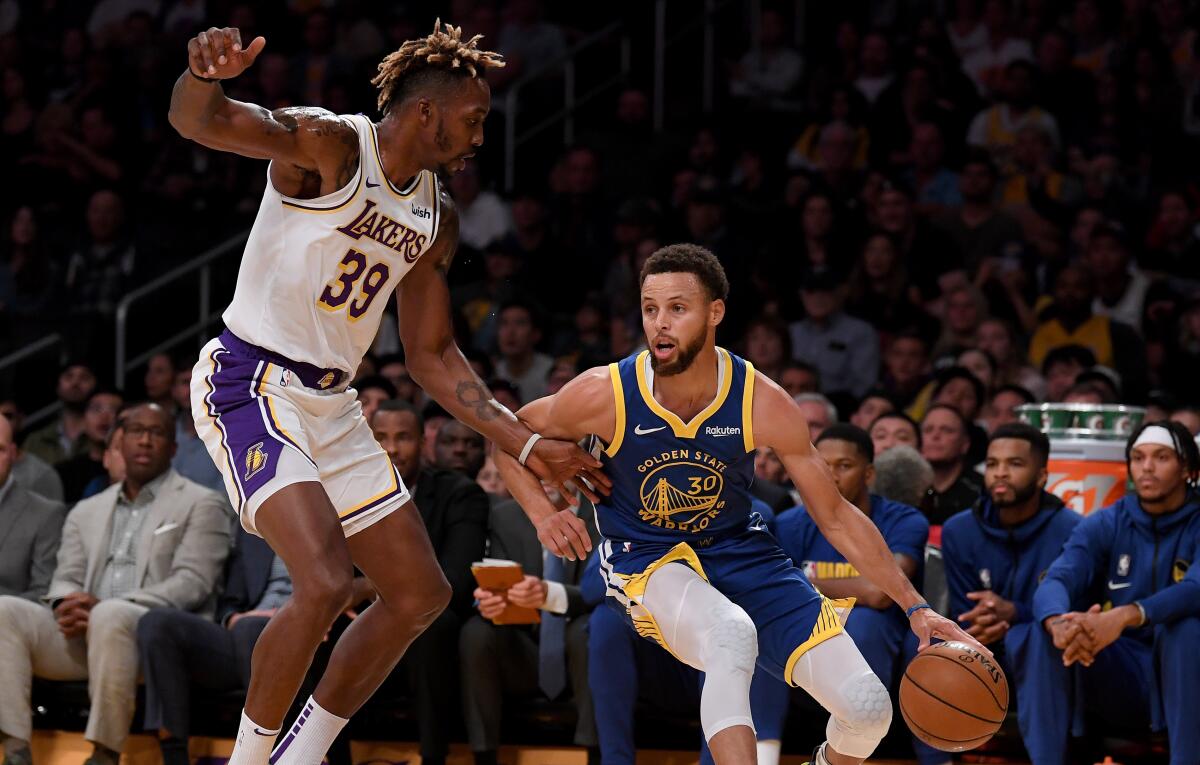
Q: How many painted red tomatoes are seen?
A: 0